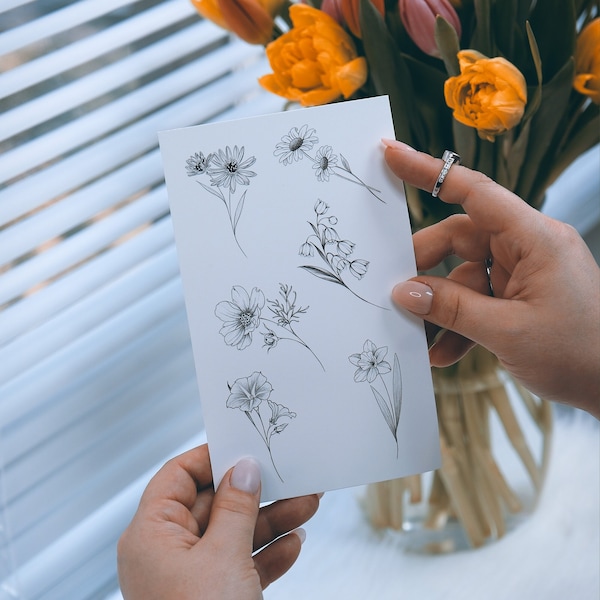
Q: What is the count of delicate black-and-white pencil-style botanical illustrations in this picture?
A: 6